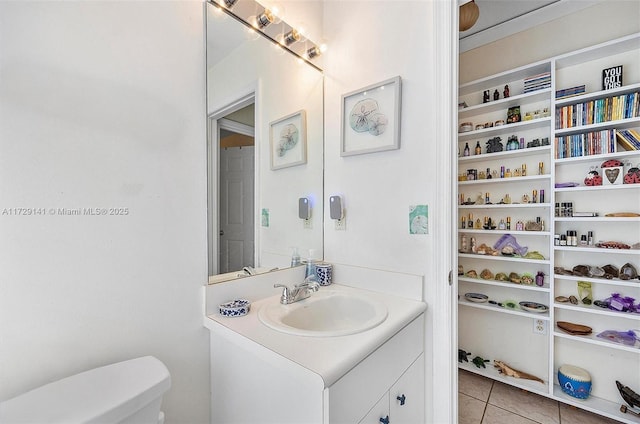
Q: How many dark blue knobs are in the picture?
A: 2